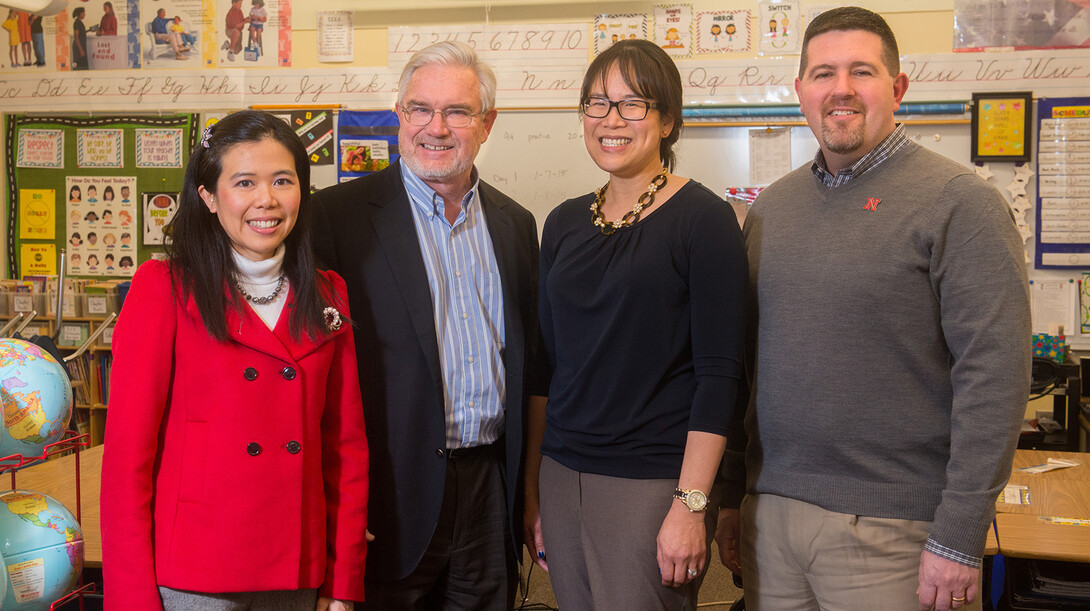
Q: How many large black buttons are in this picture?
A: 4